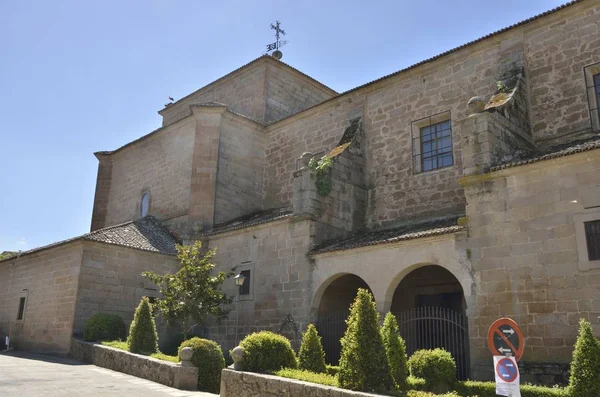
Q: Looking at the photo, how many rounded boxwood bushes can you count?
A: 4